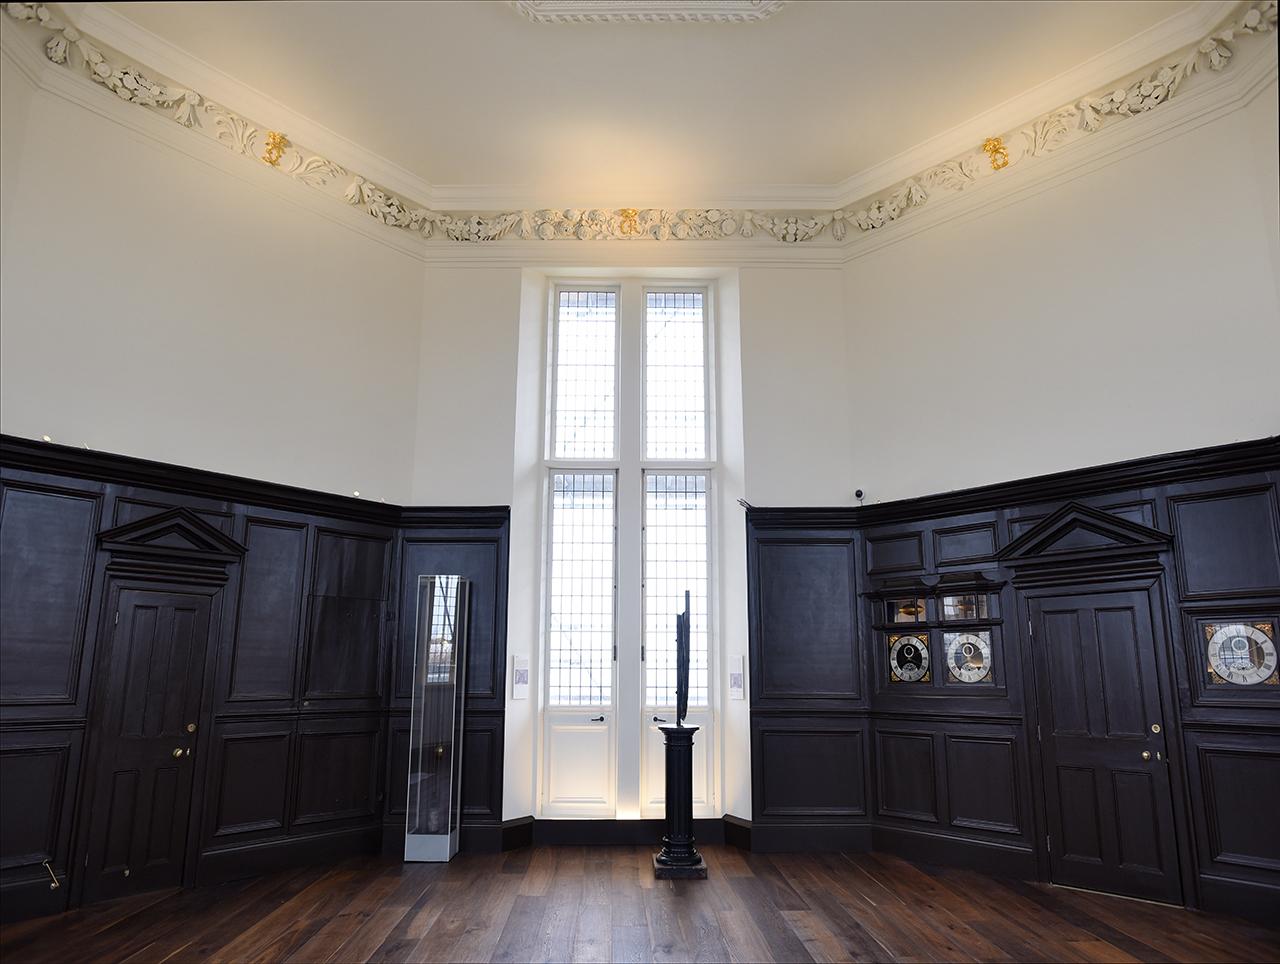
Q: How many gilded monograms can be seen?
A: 3